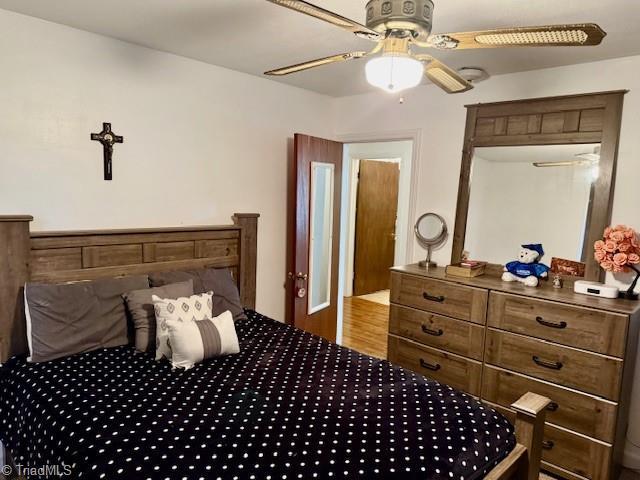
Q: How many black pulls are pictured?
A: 7